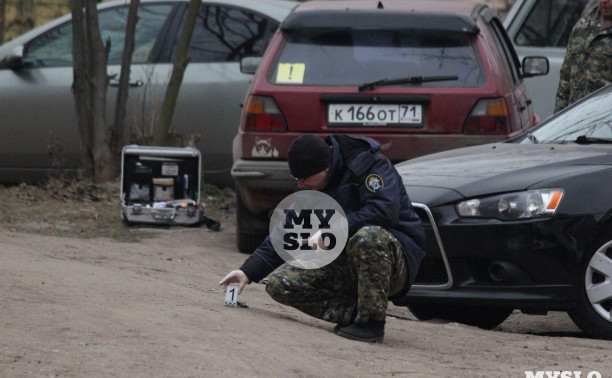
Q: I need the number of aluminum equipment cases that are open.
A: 1